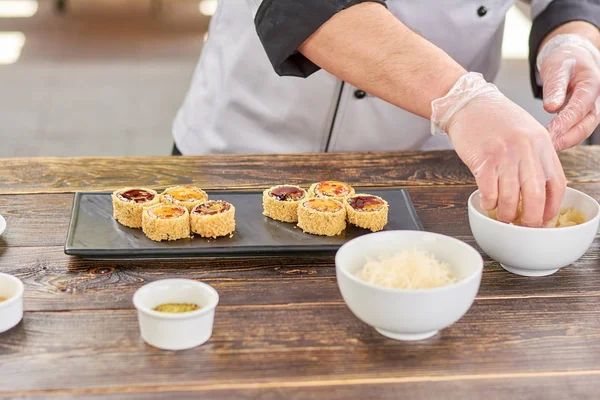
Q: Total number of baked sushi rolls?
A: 8